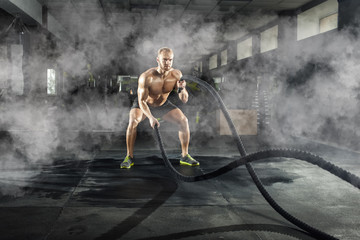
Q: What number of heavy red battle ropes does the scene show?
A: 0